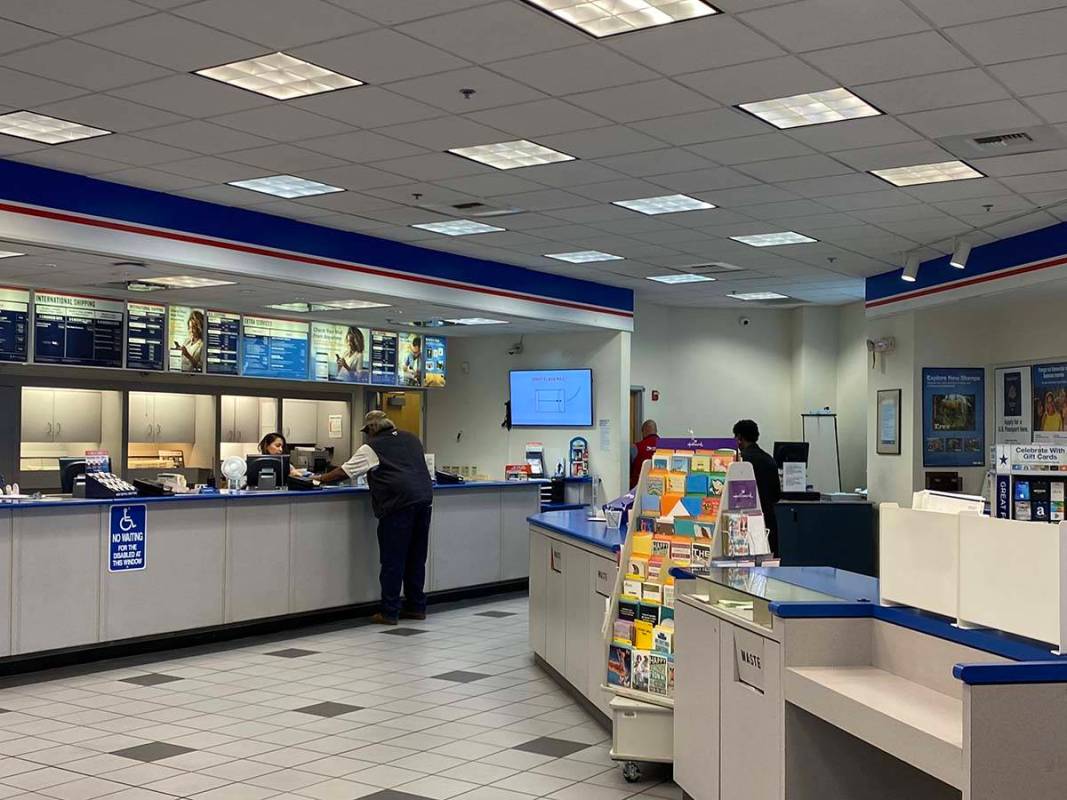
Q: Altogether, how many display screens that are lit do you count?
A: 1